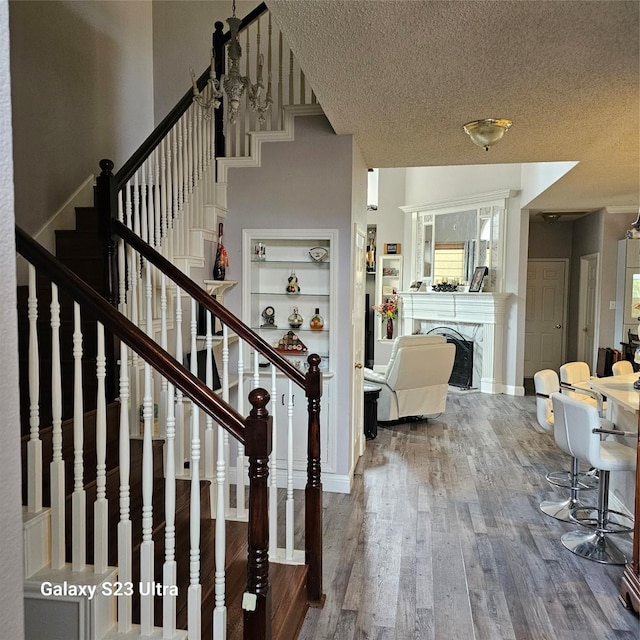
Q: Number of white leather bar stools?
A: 4